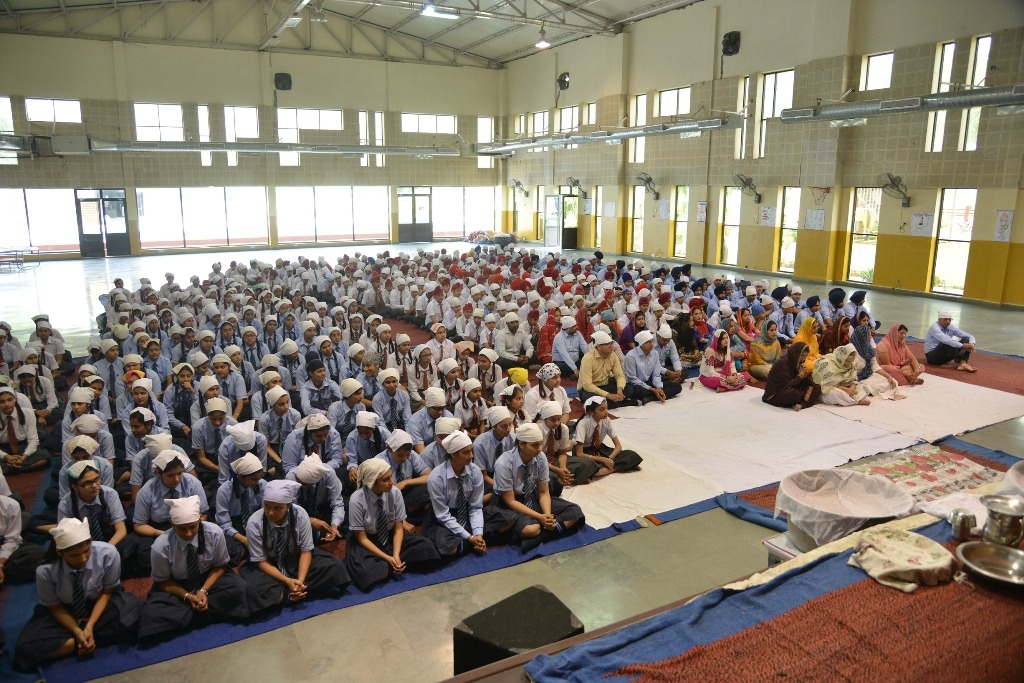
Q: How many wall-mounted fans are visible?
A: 5